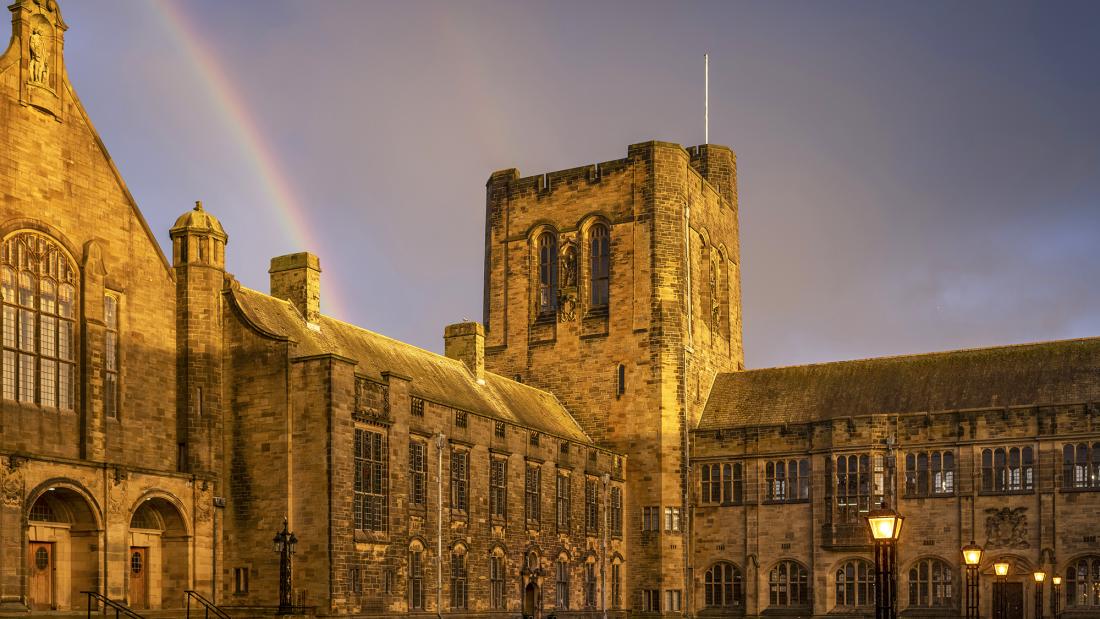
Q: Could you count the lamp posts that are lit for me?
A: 5